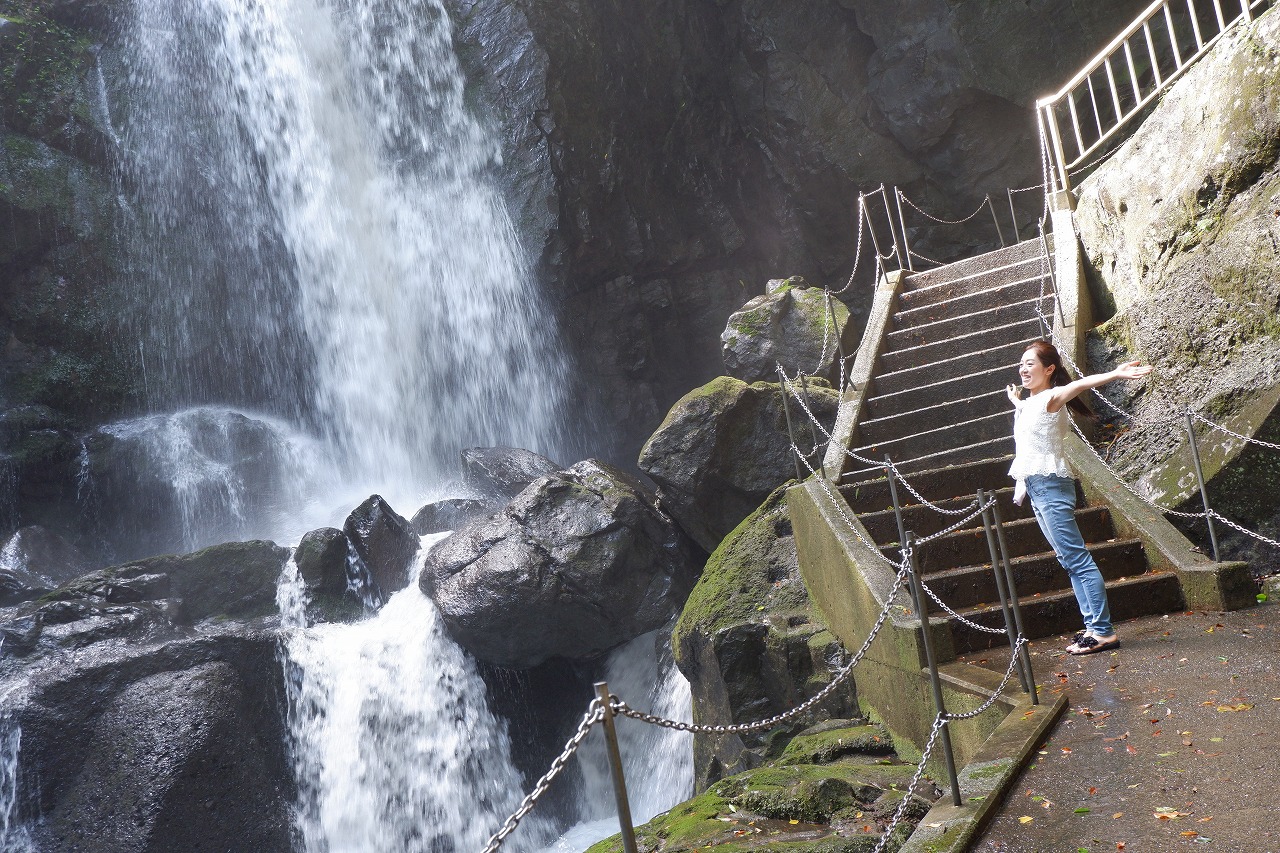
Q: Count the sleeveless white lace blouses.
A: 1